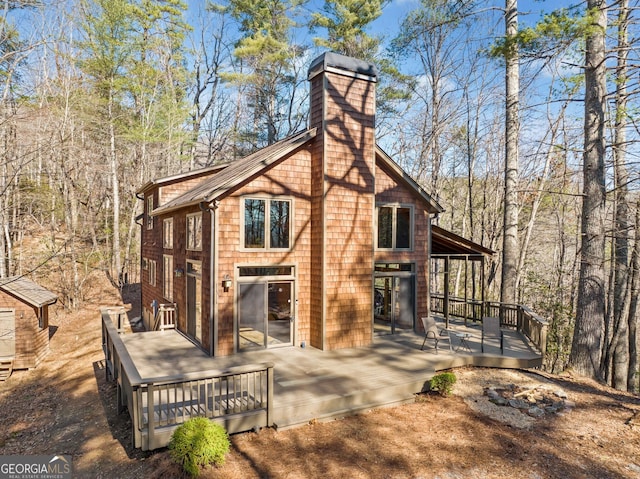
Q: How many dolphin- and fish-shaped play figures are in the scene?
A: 0